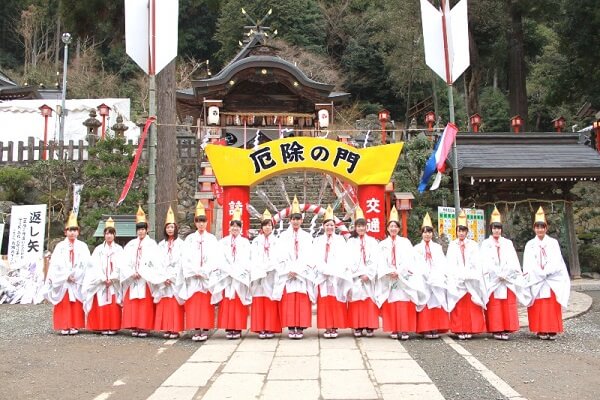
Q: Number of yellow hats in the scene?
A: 15